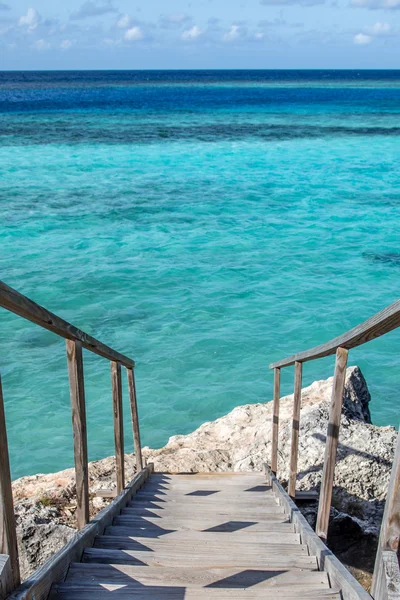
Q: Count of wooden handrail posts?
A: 8